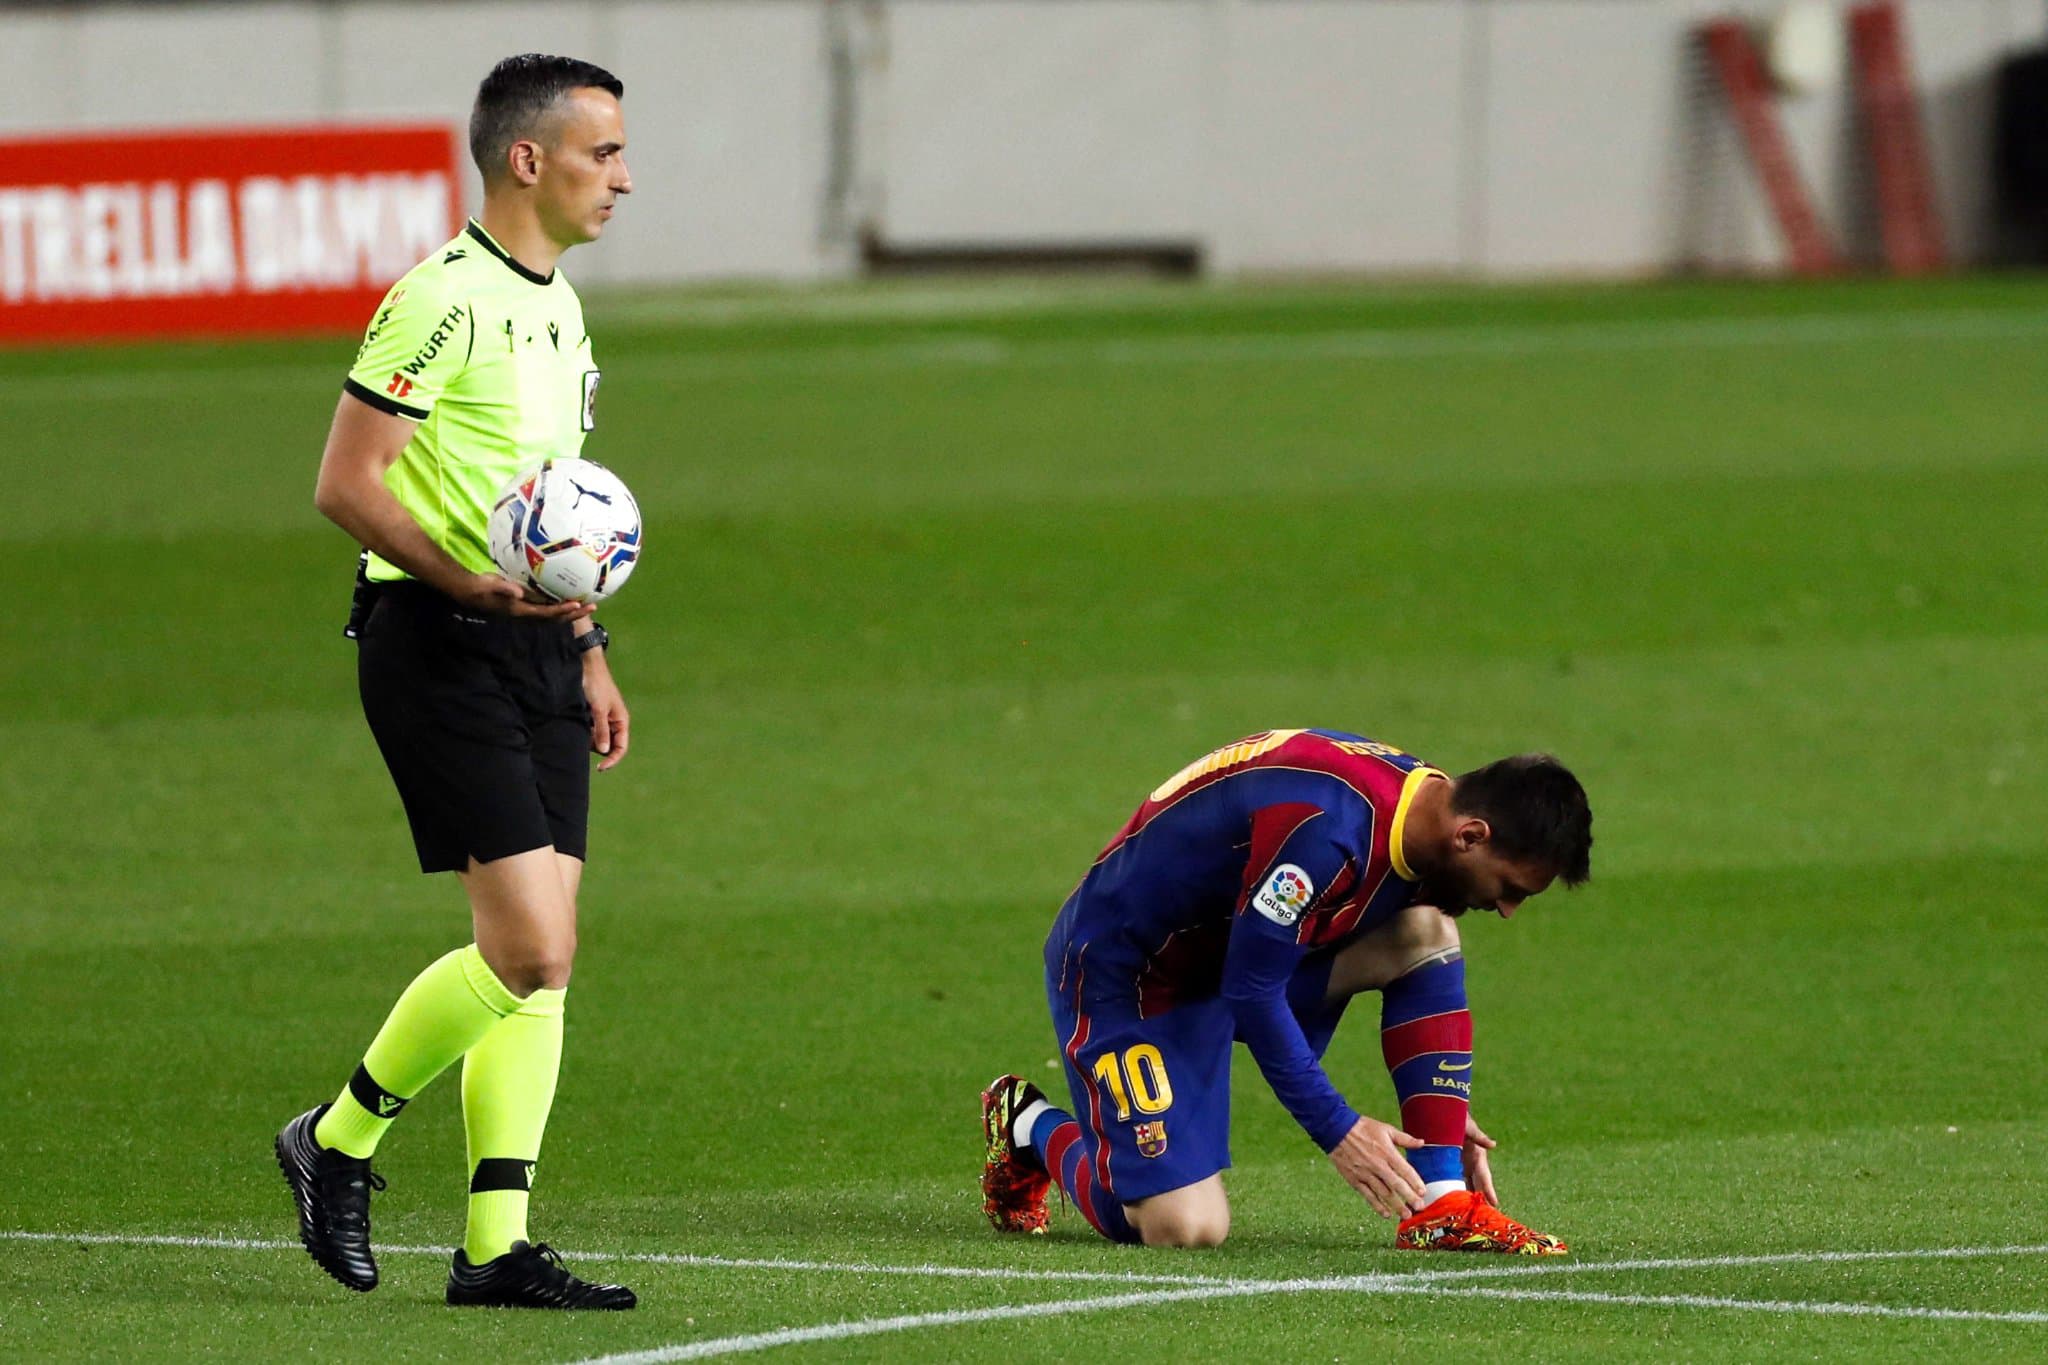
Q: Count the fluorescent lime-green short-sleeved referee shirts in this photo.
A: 1